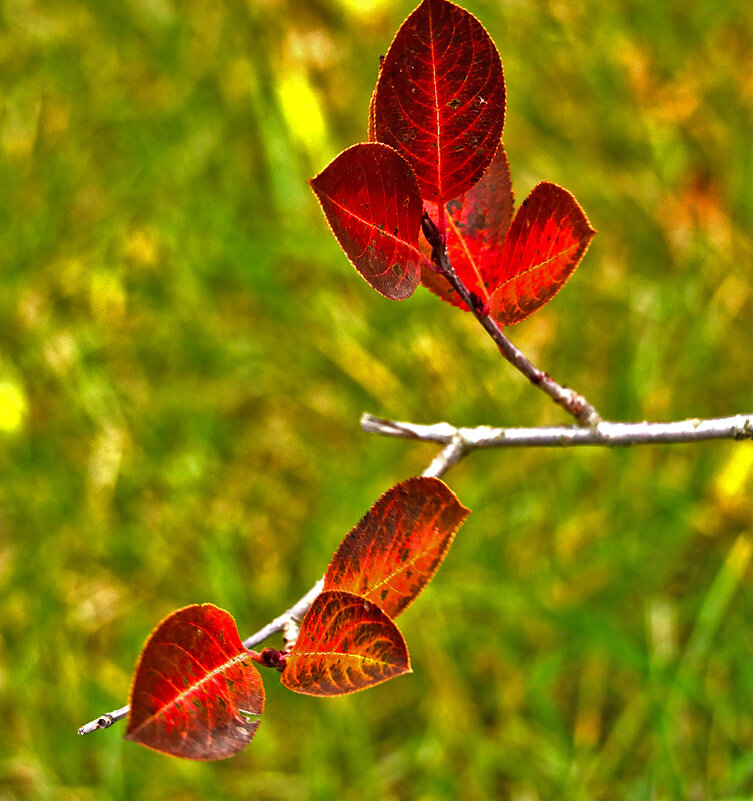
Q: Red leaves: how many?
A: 7